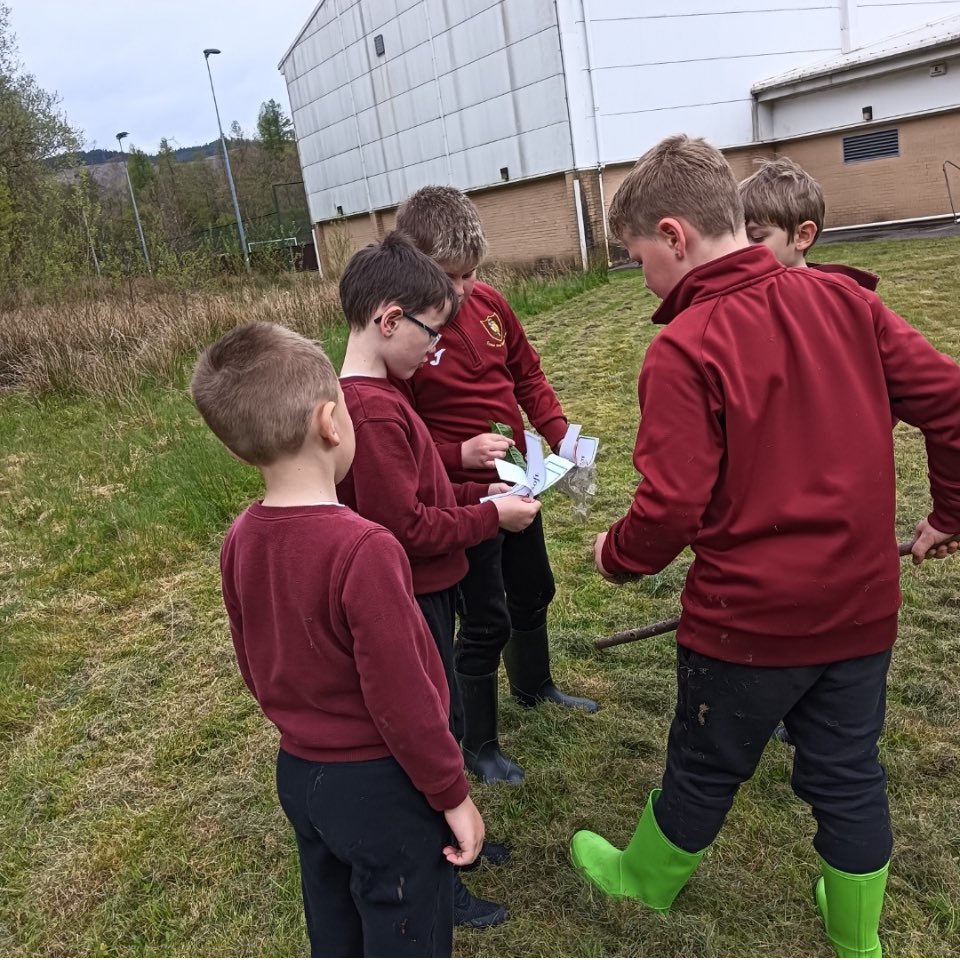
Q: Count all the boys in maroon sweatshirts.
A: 5